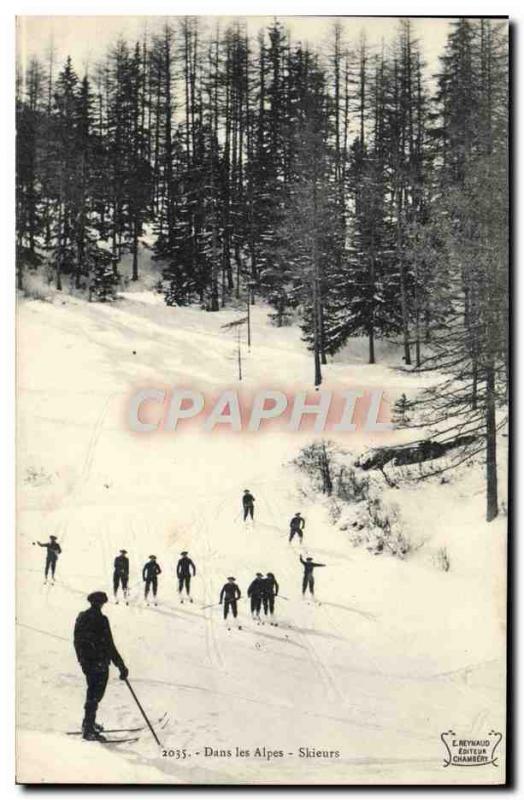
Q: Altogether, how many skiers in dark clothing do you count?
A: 11